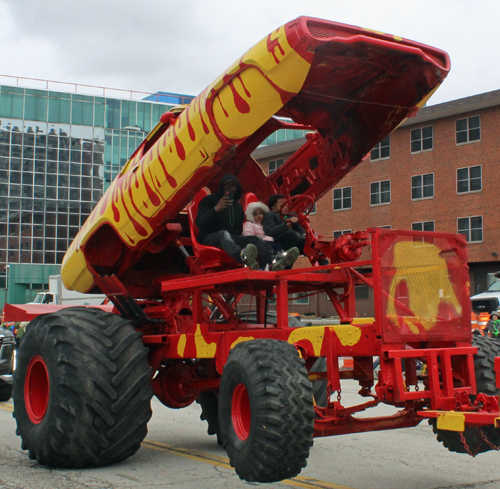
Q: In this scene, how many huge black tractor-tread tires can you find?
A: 4